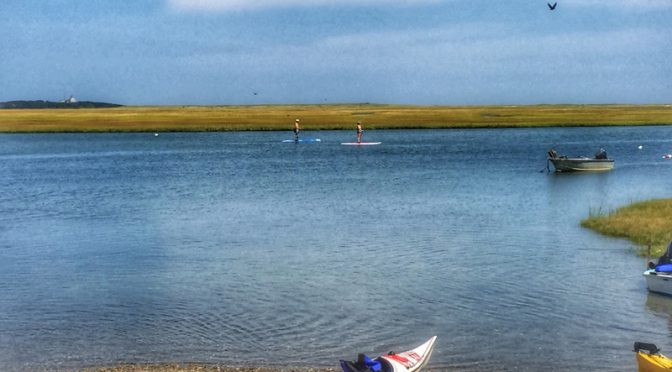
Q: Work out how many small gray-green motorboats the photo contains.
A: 1